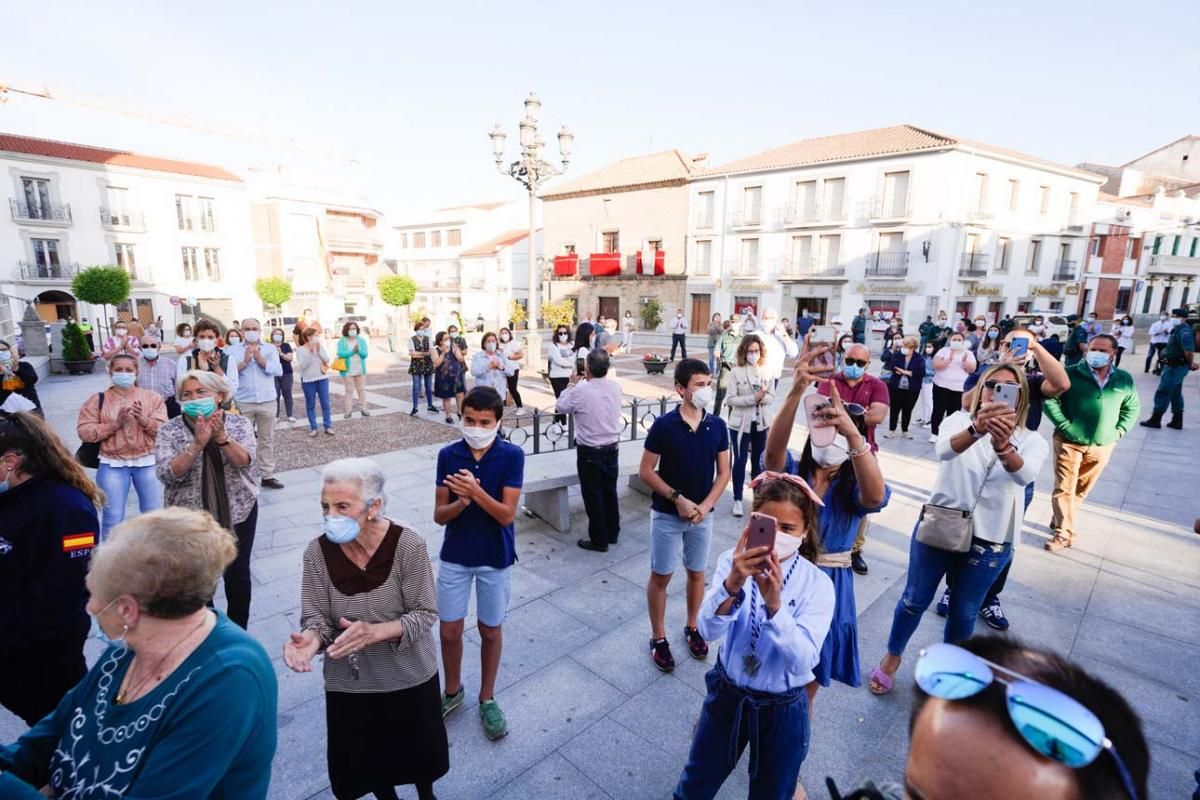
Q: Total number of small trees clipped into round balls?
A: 3